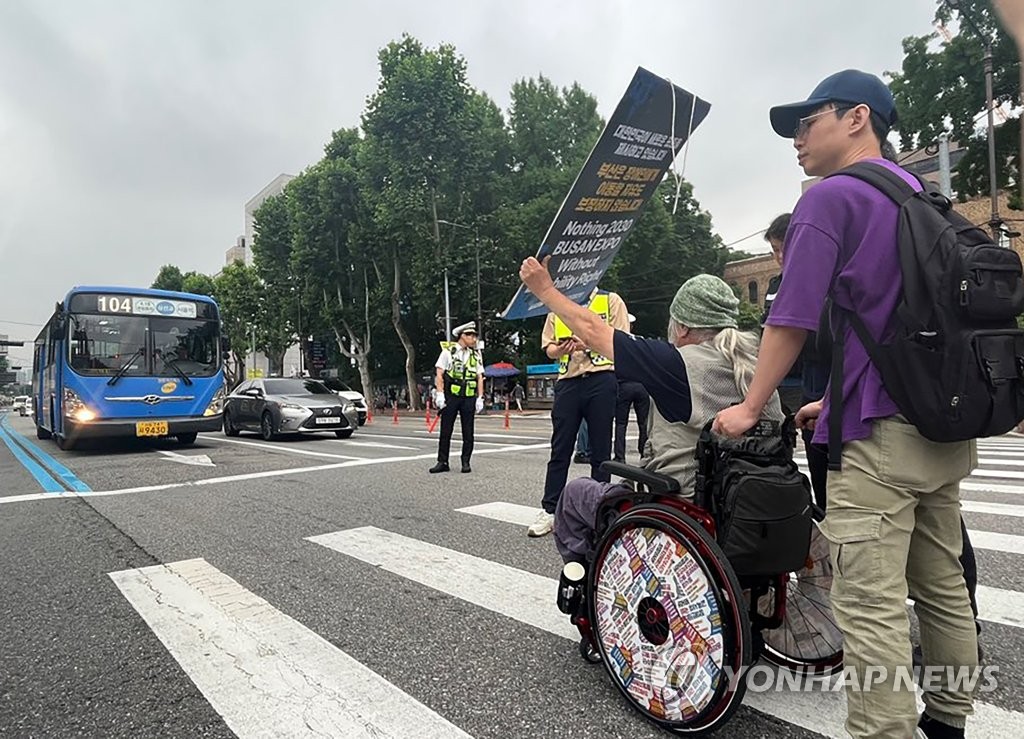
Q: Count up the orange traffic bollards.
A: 4